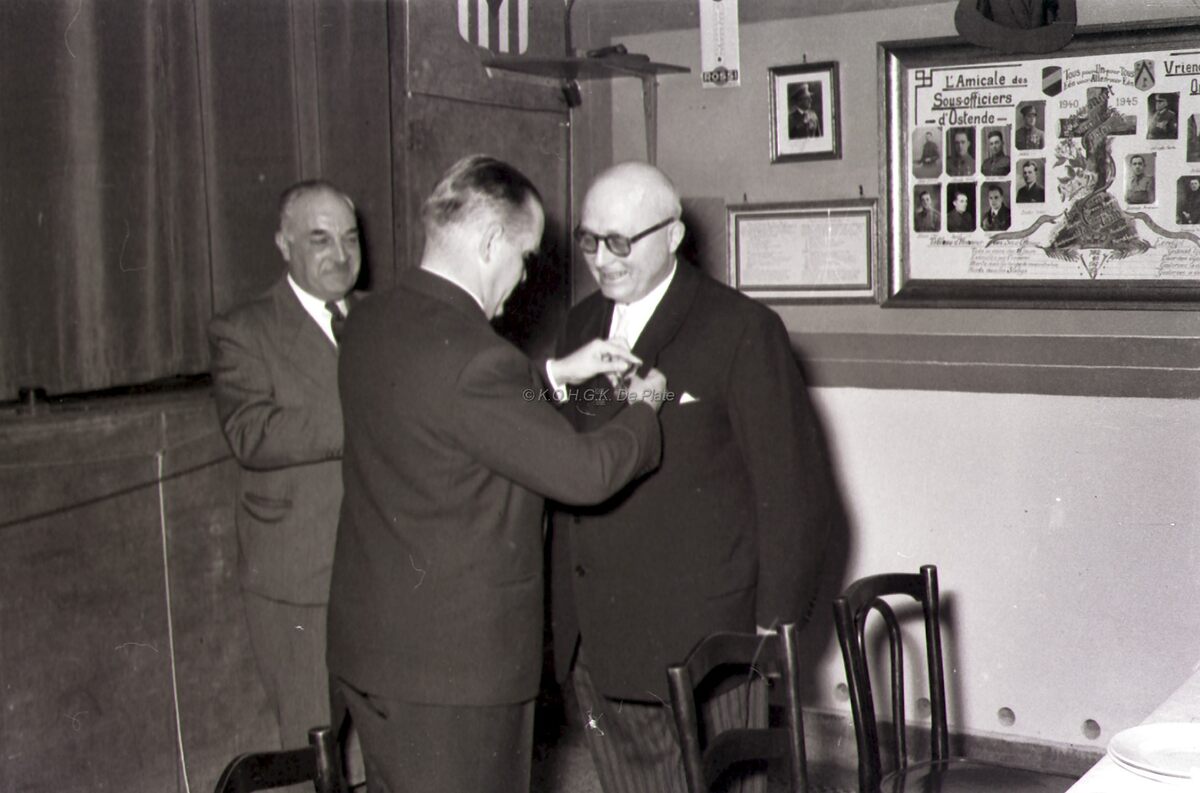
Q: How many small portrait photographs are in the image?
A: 13